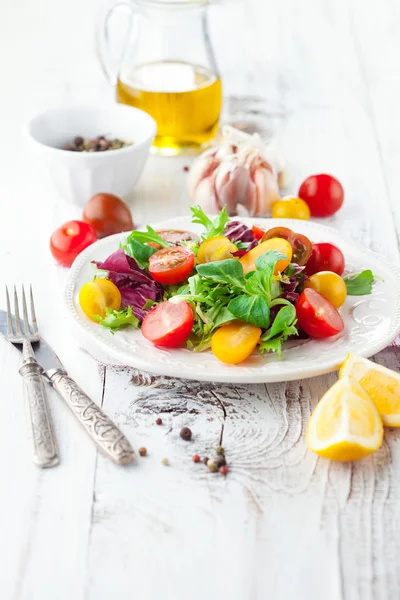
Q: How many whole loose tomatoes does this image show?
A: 4